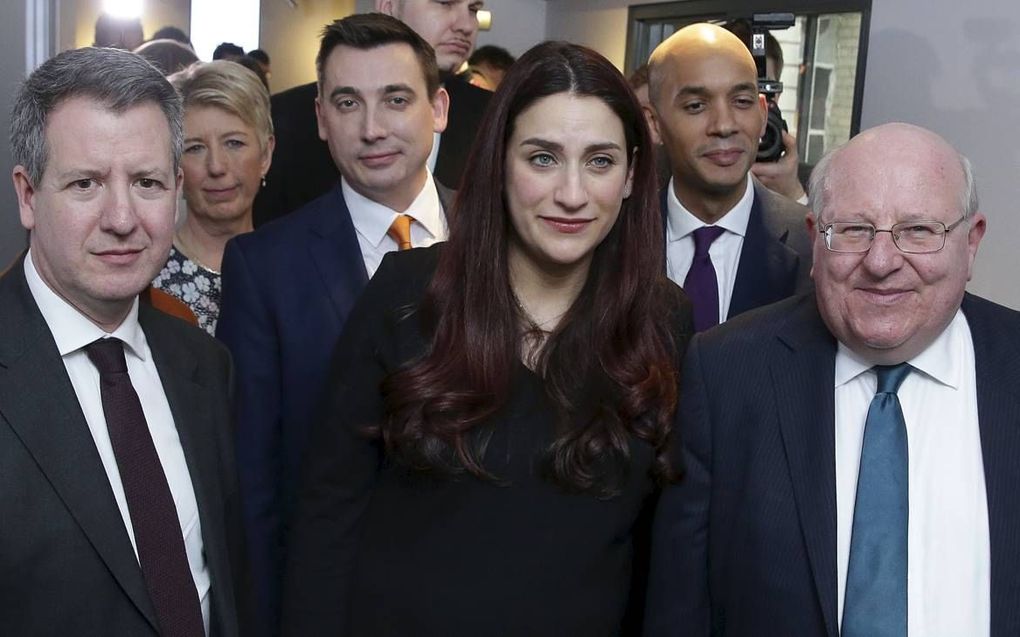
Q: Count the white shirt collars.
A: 4